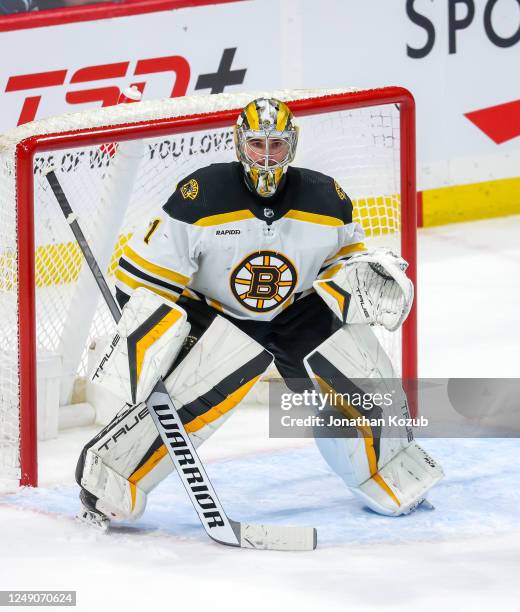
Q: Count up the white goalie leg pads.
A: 2